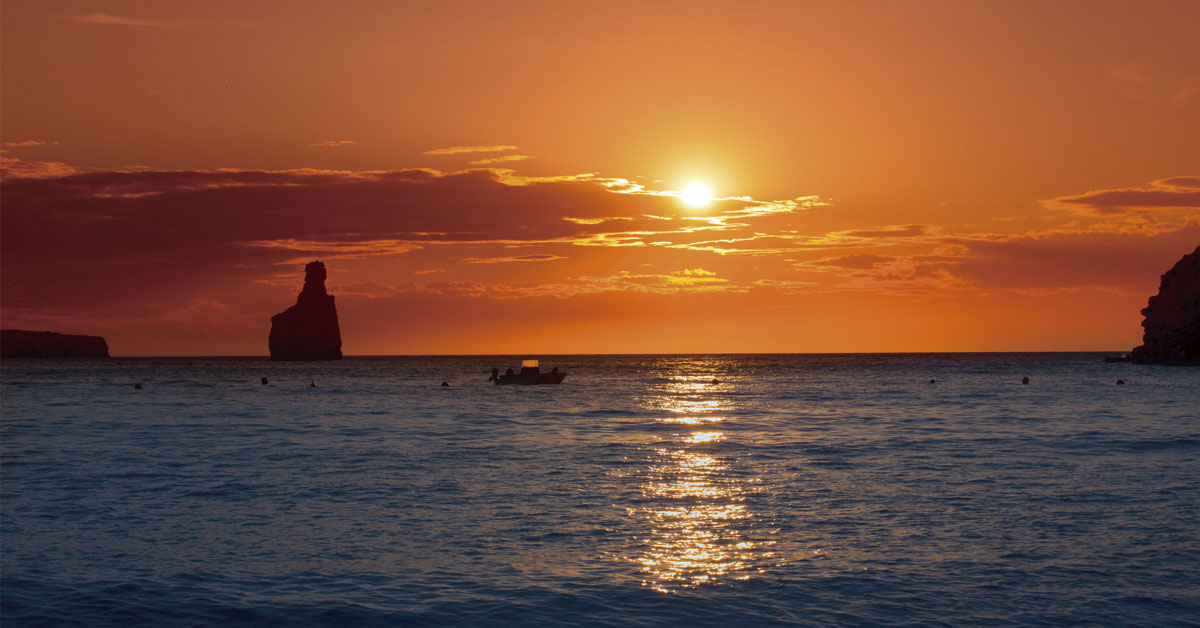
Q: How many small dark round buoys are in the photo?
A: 8